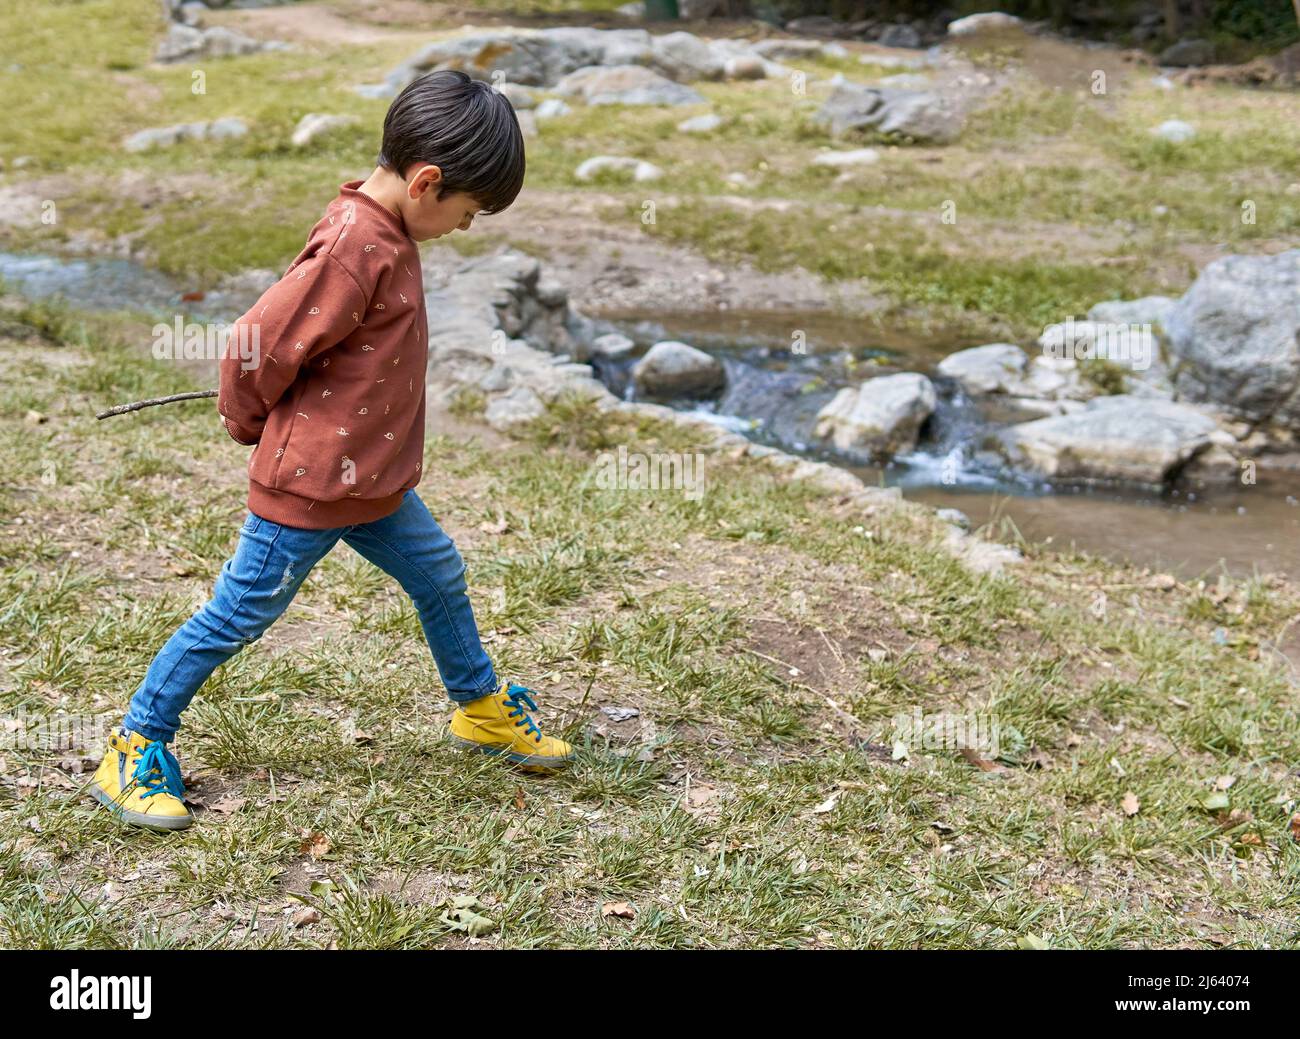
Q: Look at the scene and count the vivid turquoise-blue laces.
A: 2